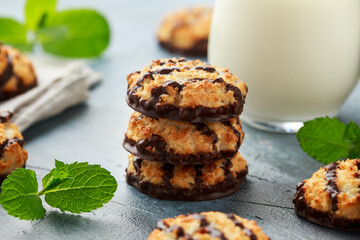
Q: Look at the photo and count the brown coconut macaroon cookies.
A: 8